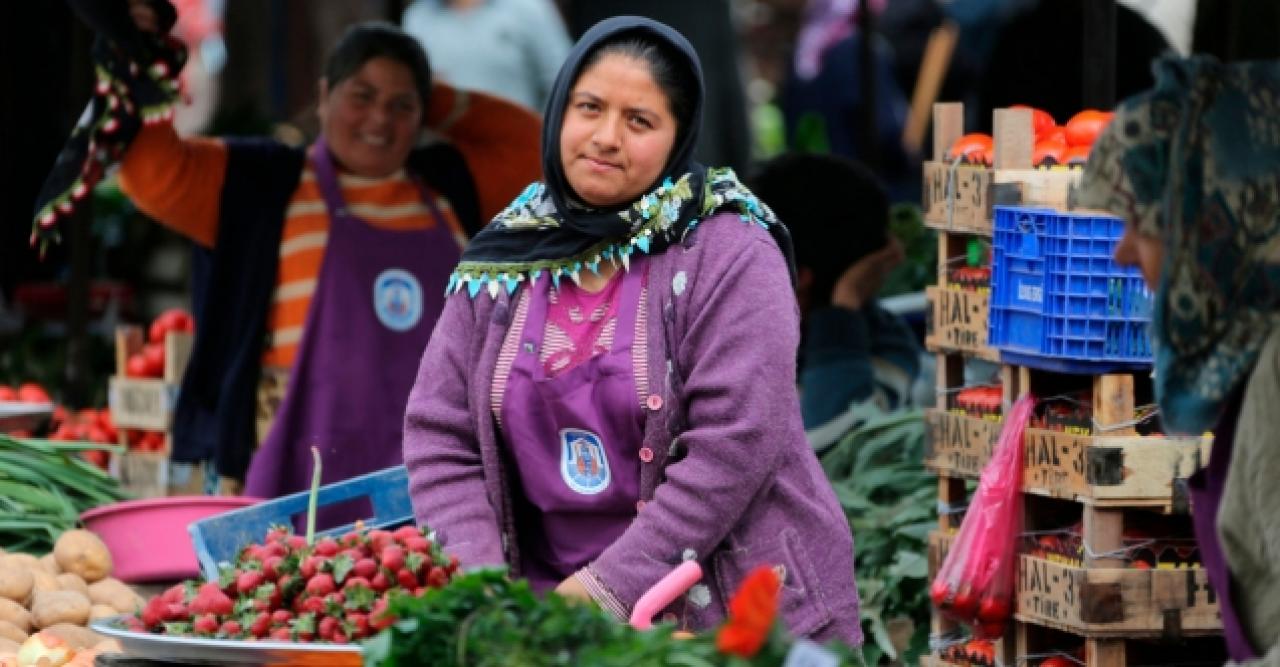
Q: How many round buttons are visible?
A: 2